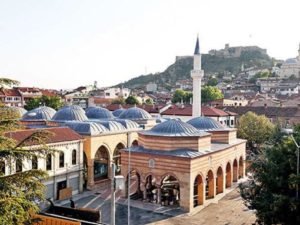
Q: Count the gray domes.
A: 8